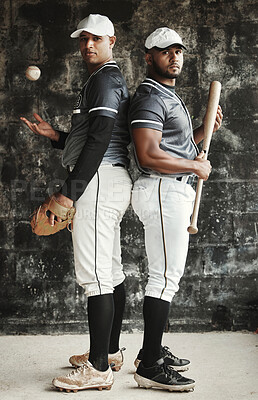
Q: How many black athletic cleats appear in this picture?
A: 2